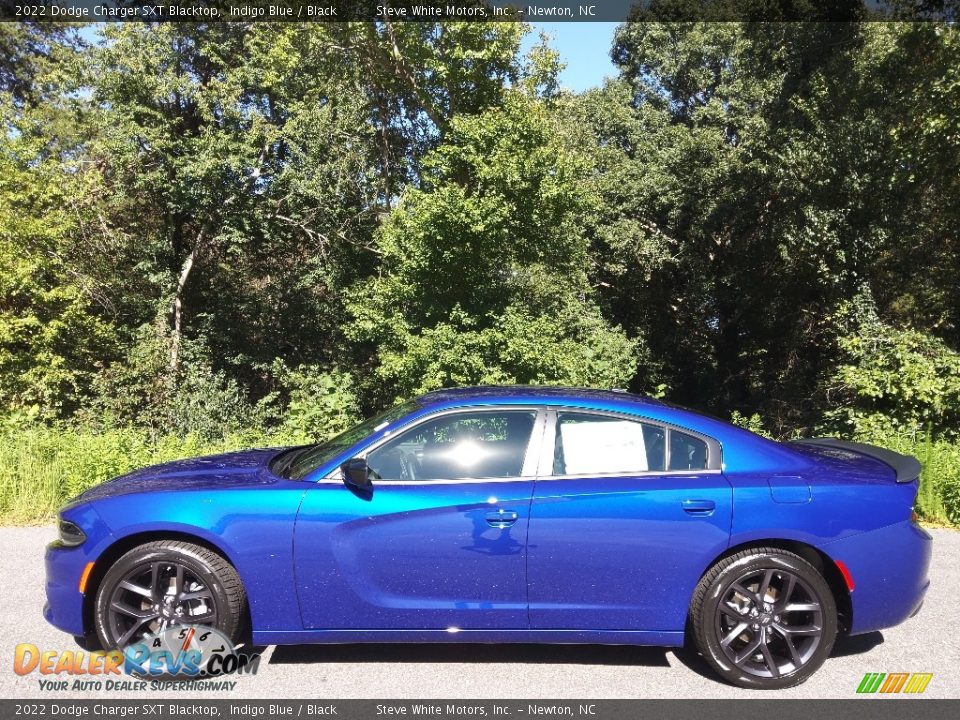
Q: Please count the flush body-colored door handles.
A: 2